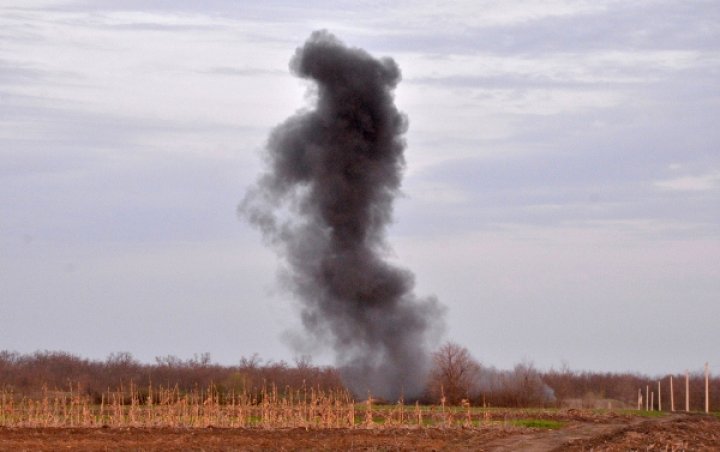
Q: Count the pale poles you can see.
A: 7